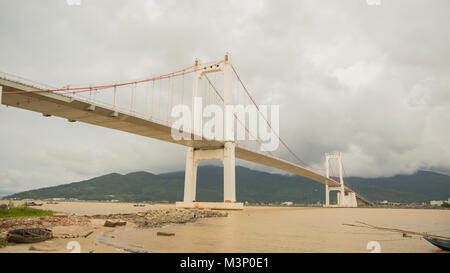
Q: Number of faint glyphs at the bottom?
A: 2